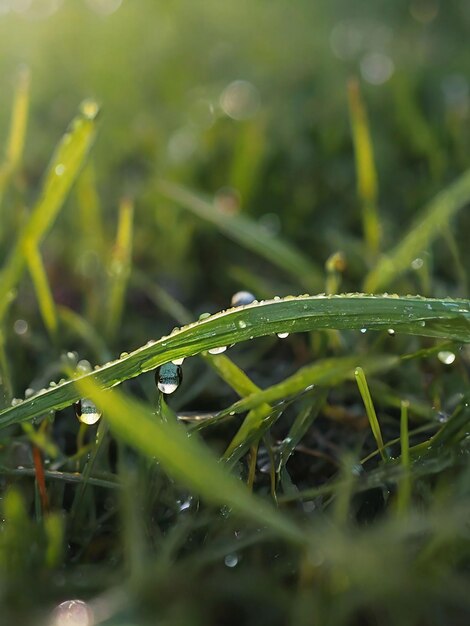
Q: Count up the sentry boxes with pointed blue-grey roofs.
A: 0